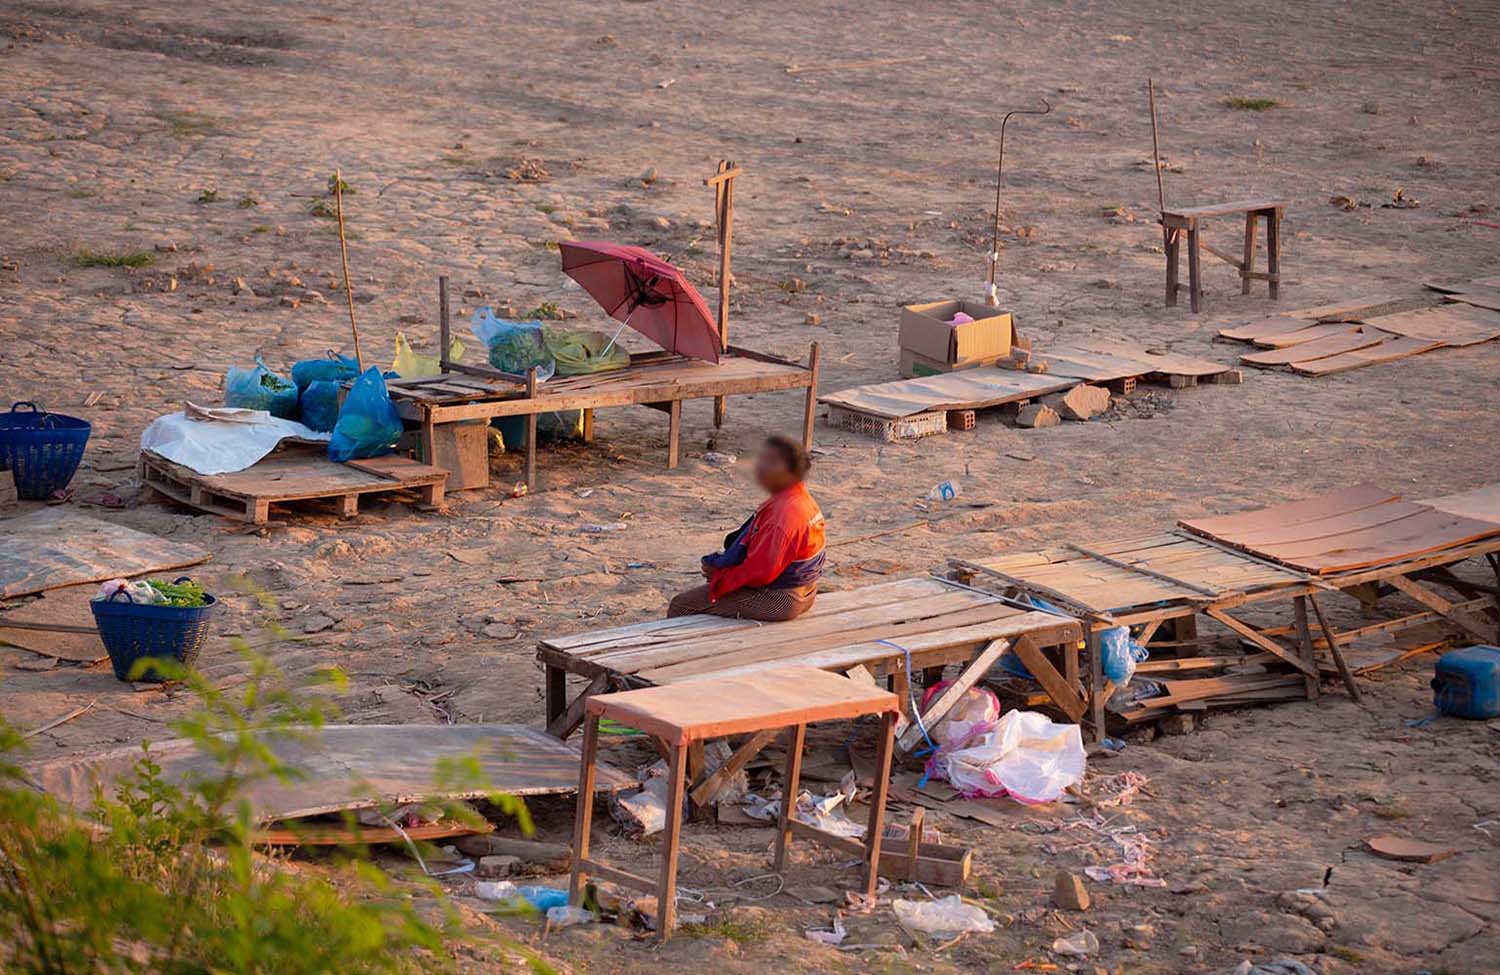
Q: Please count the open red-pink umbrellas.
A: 1